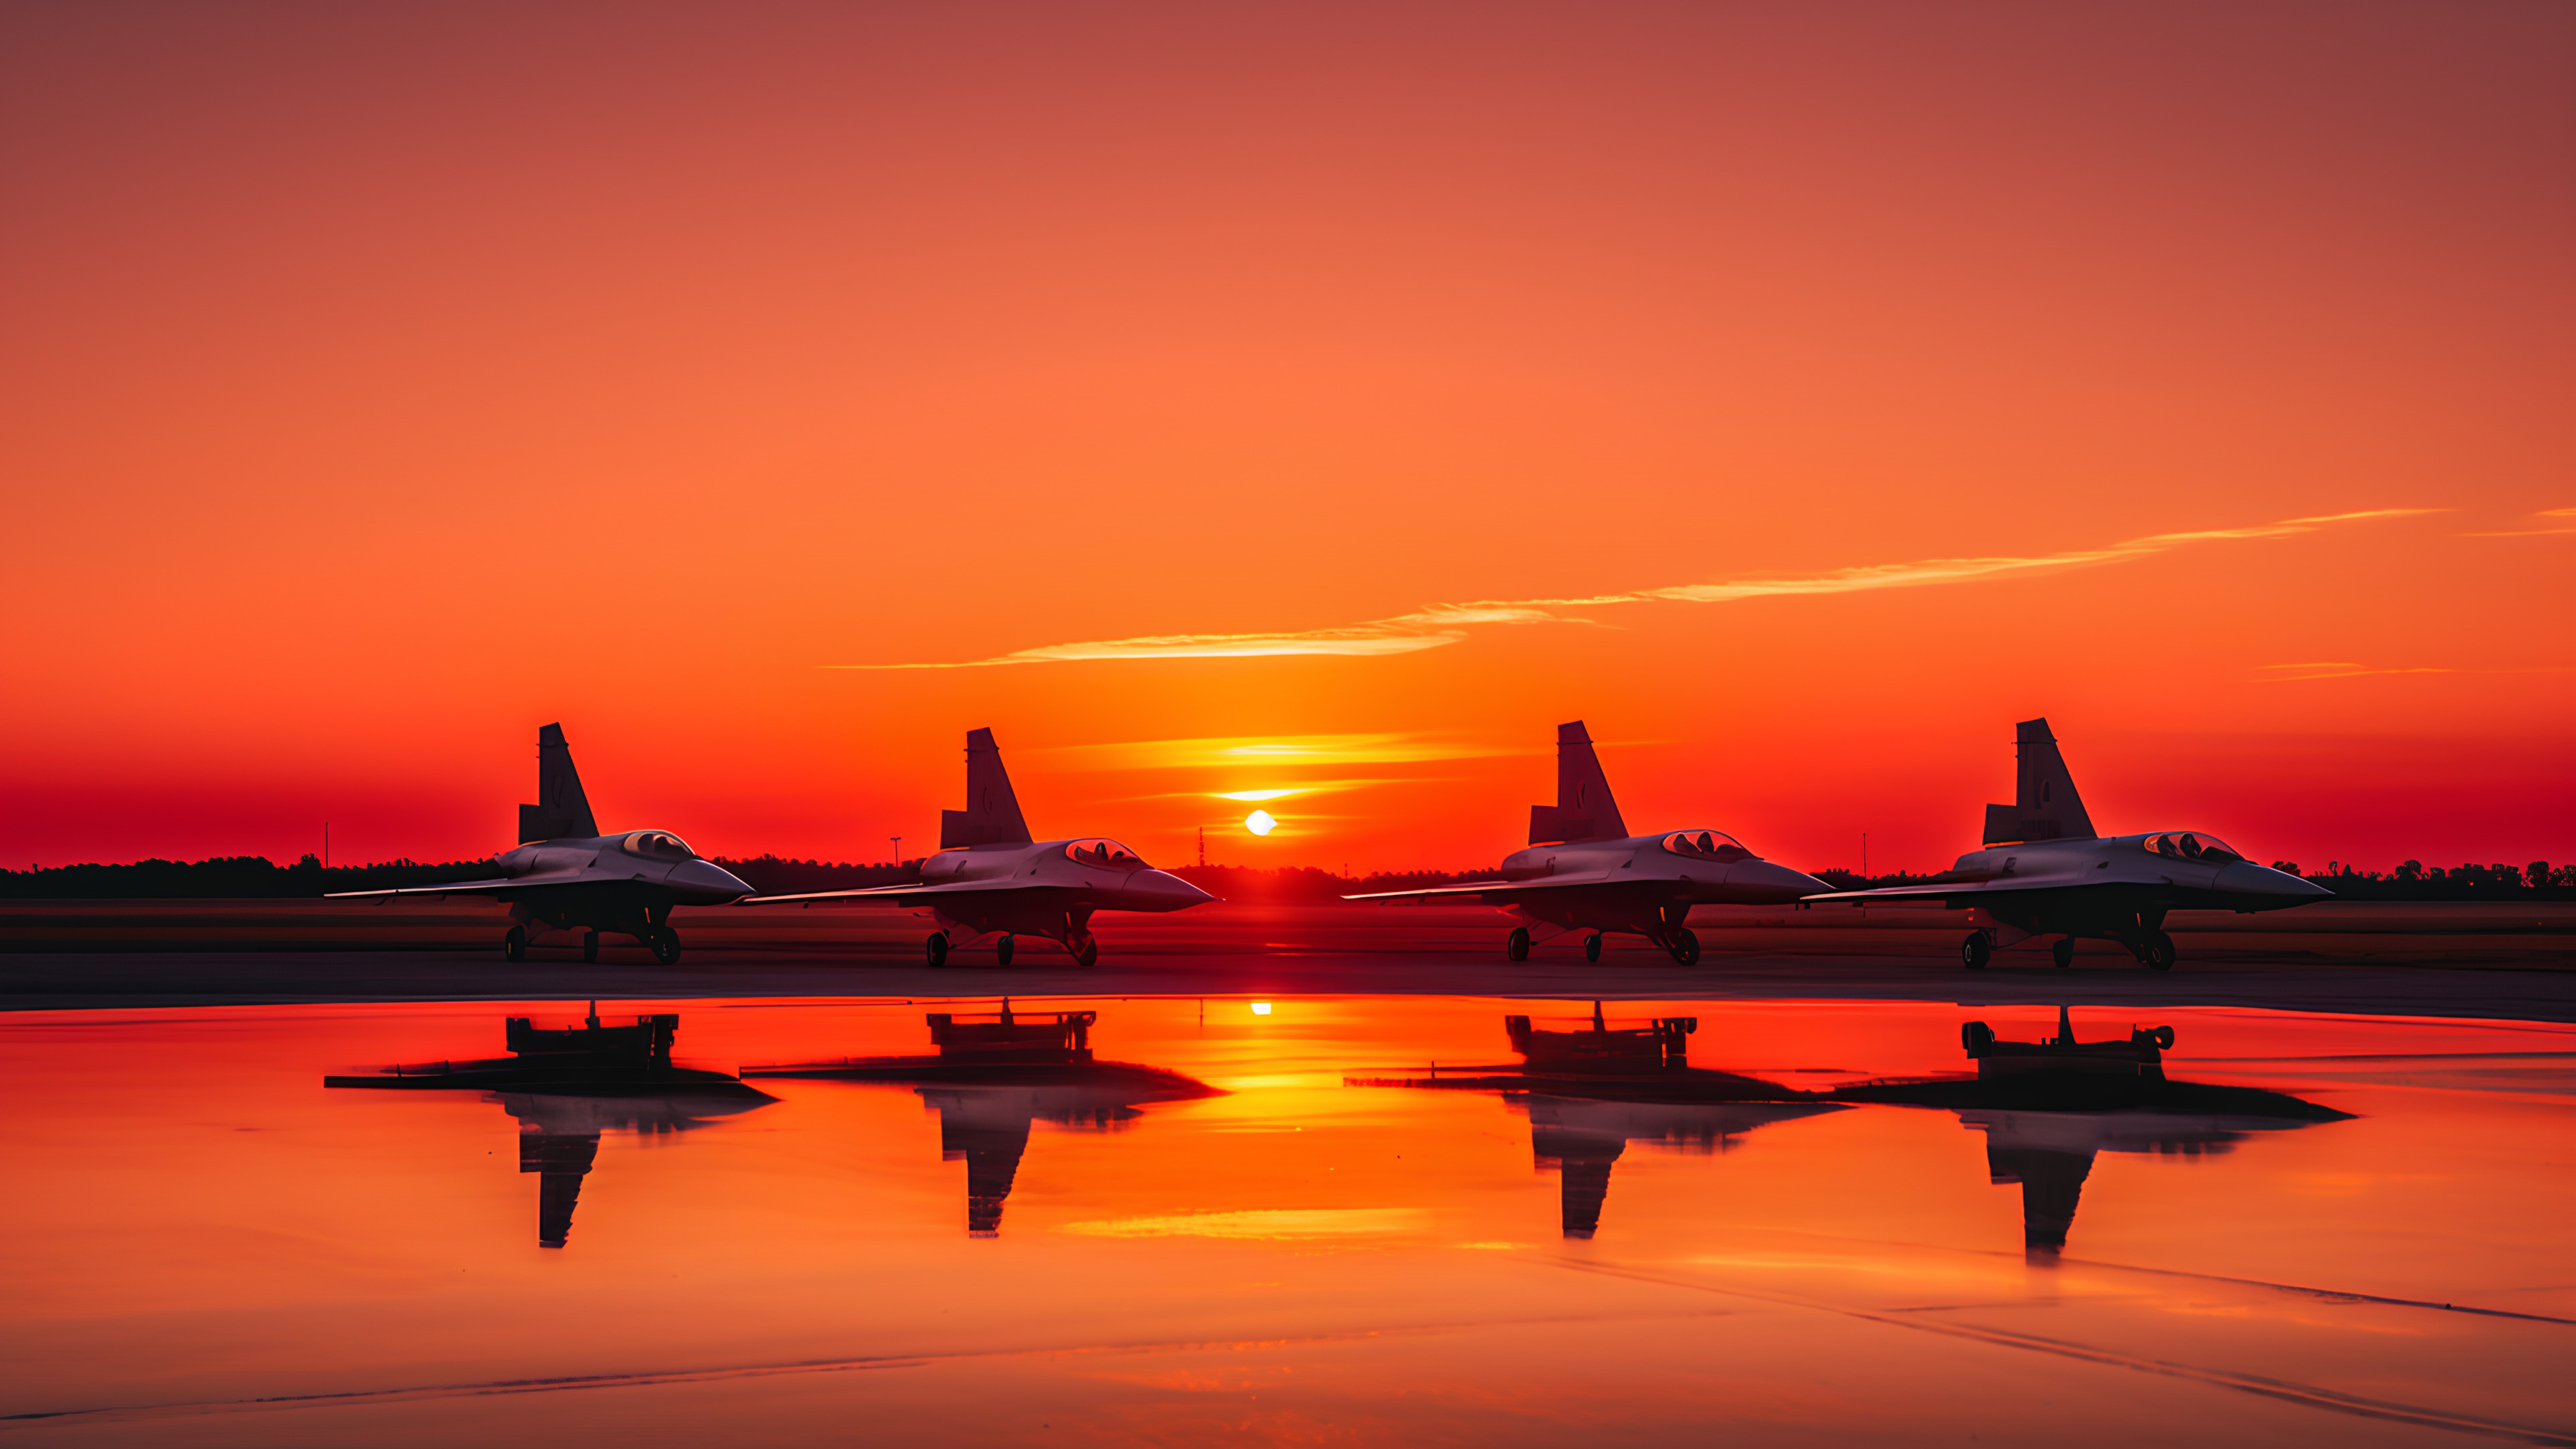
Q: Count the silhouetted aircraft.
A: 4